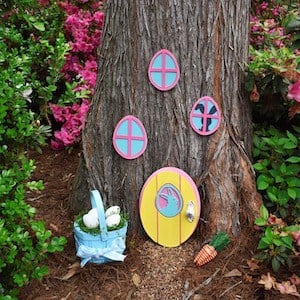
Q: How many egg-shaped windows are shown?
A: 3